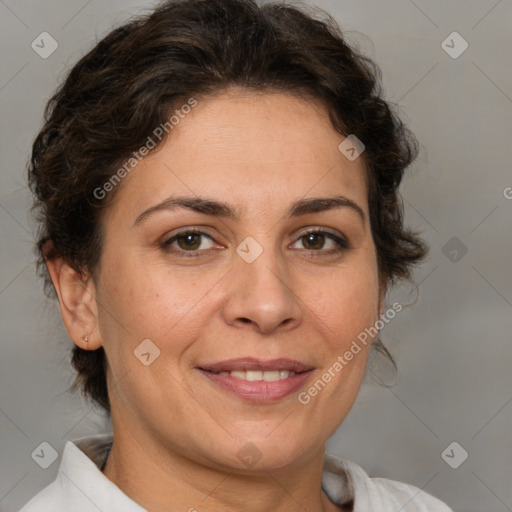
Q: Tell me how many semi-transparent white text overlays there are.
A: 2